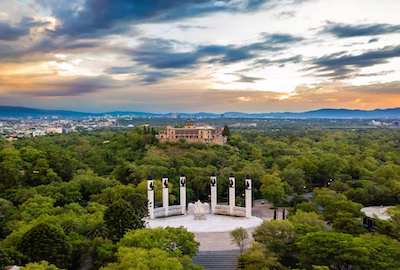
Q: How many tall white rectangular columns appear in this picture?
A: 6